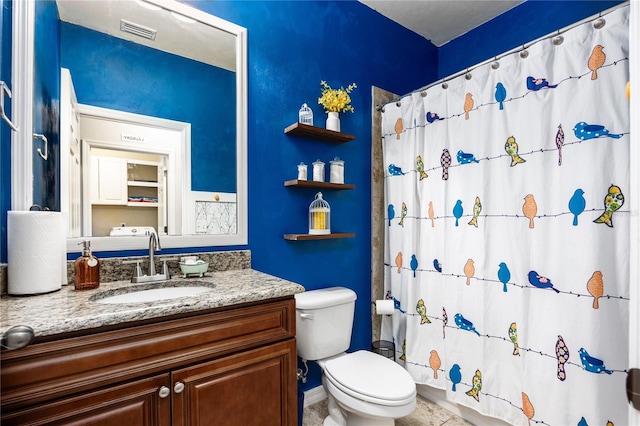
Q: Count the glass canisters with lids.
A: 3